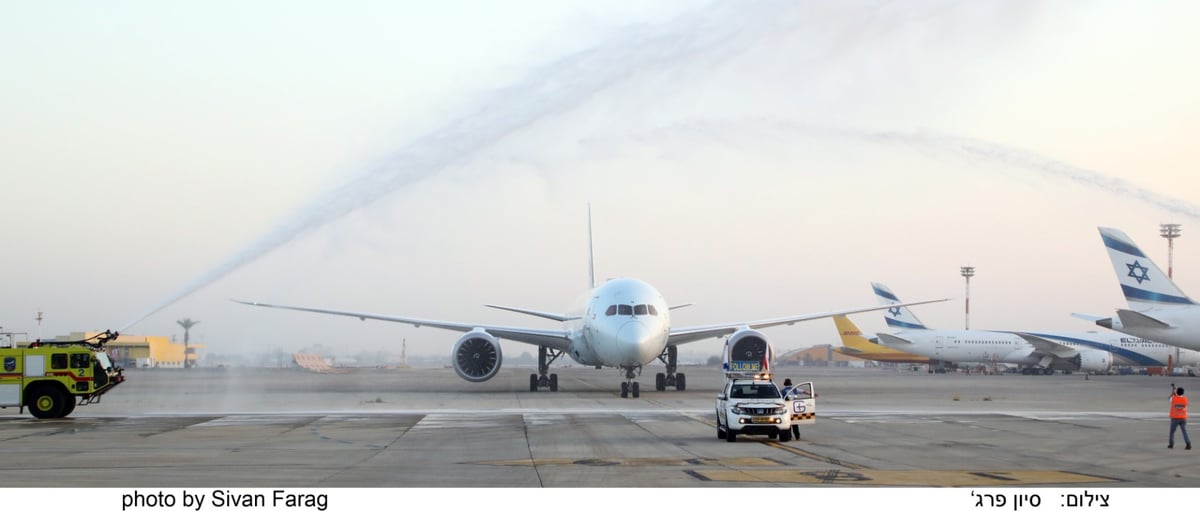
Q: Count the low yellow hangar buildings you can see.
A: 1